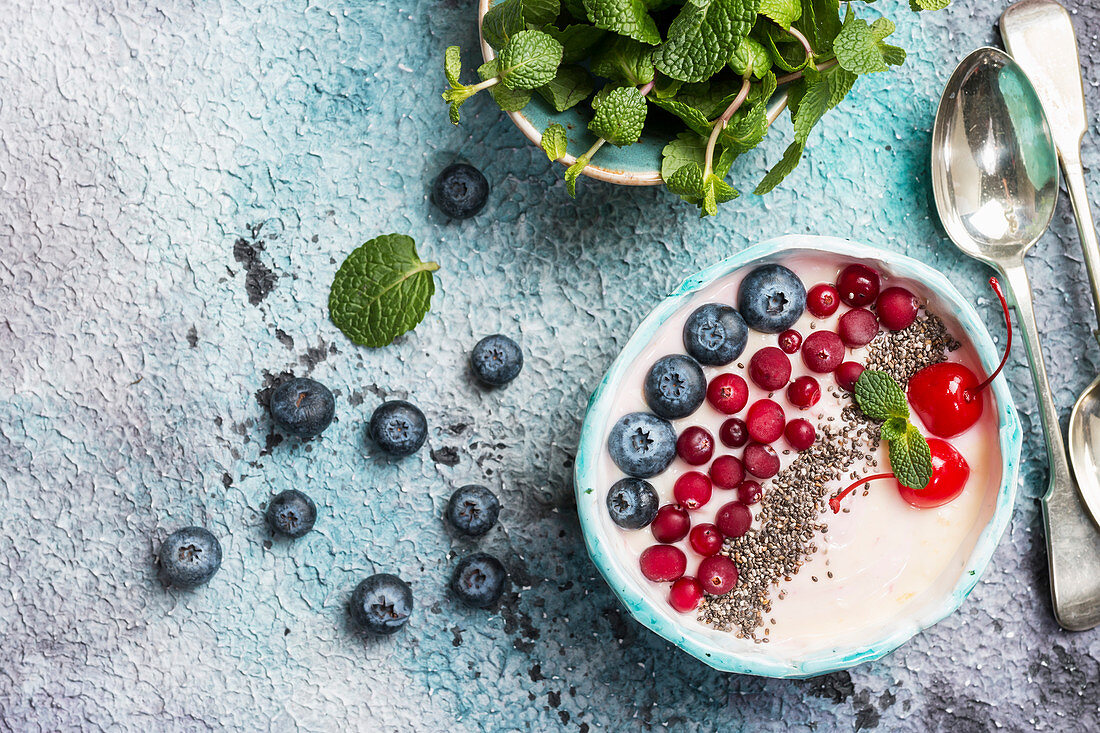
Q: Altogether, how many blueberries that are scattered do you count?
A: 9